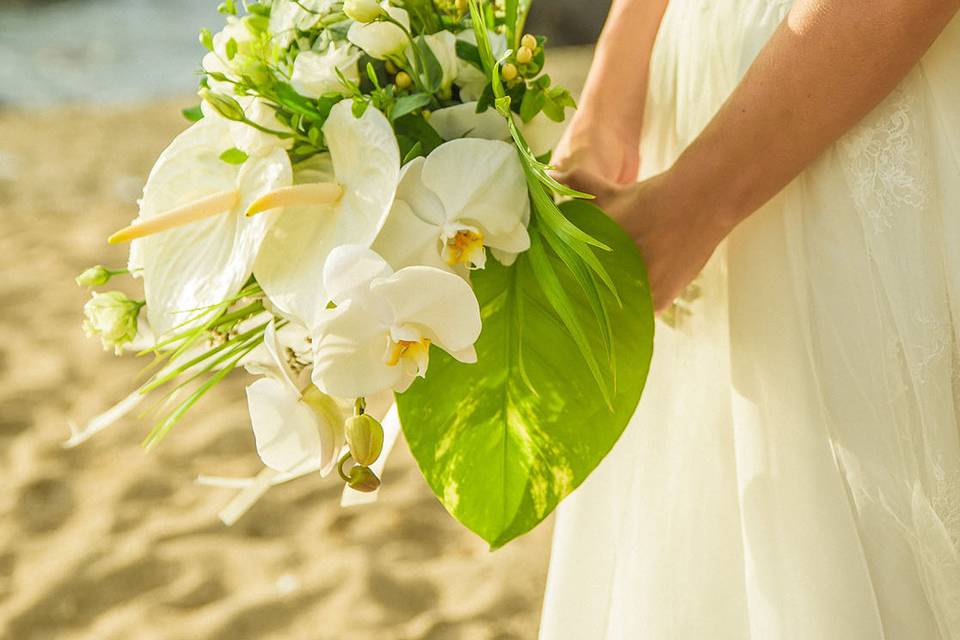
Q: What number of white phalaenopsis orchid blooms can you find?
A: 3